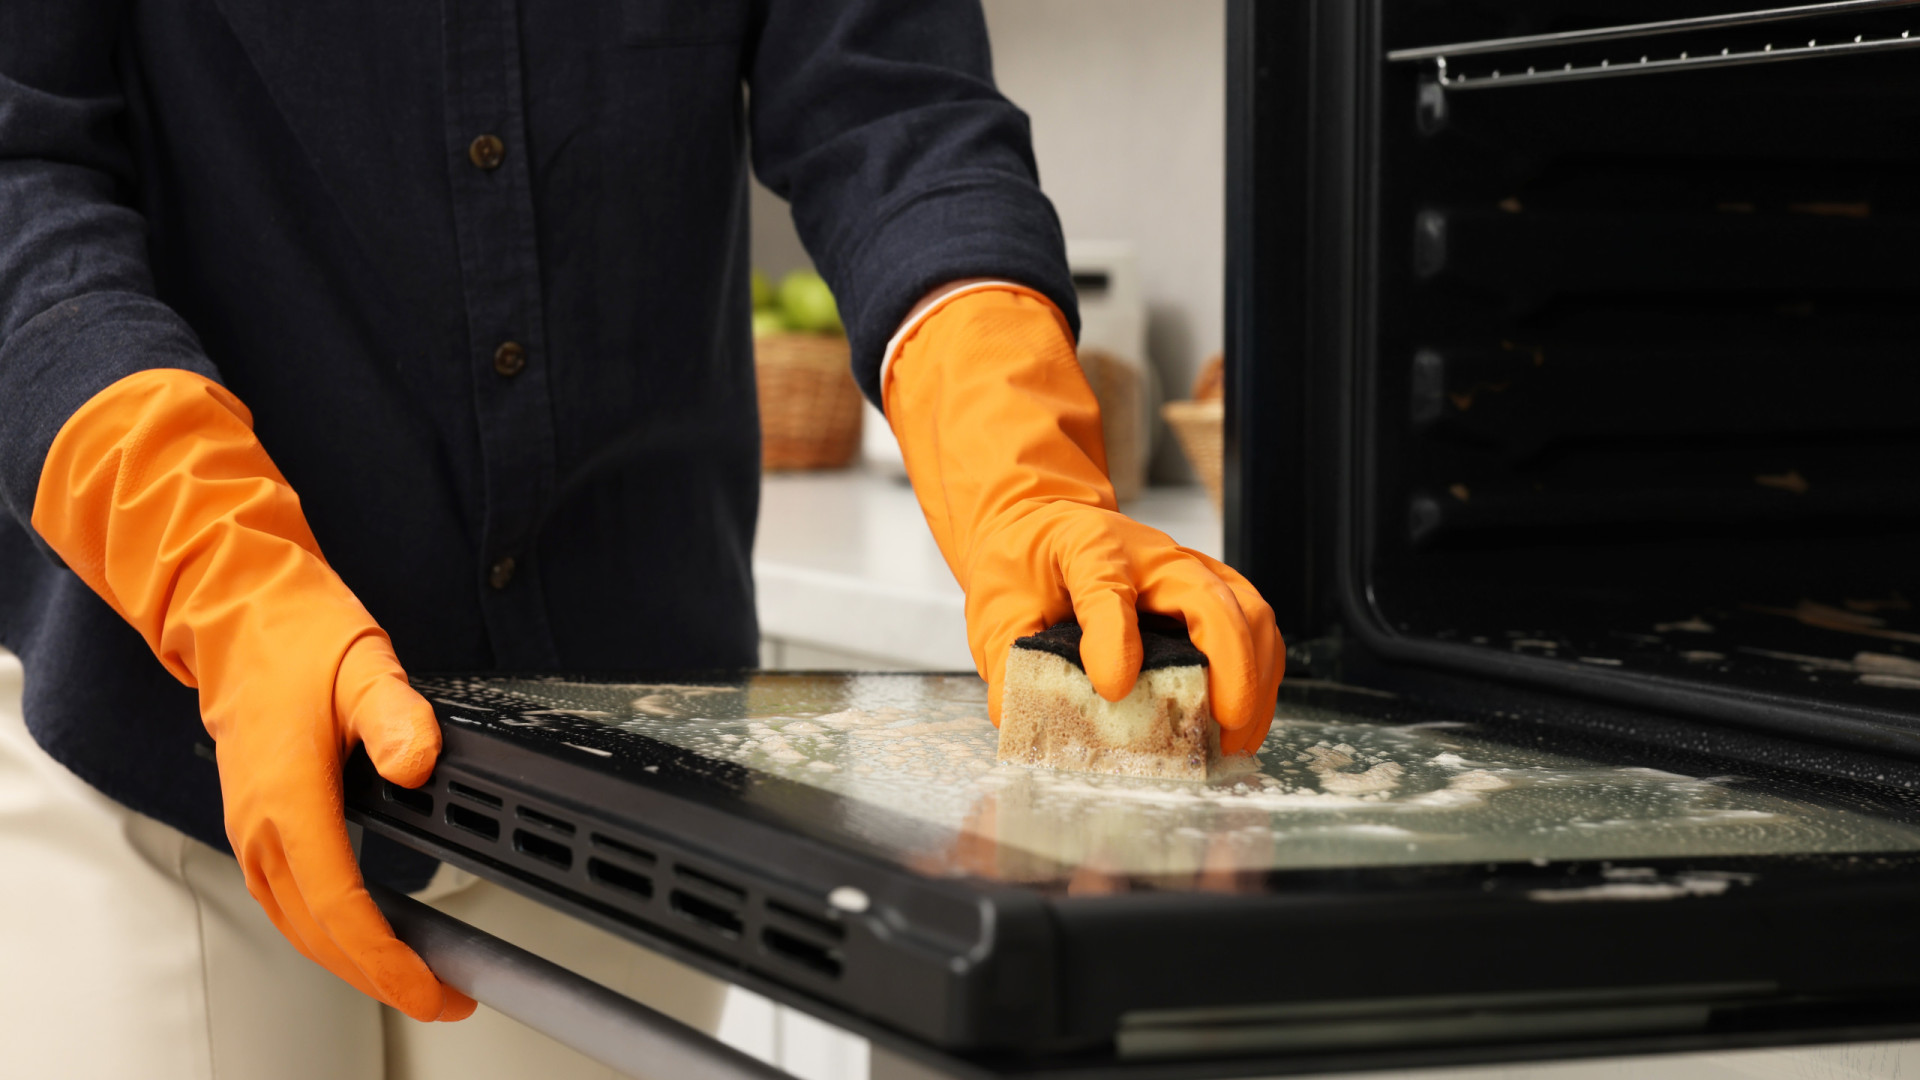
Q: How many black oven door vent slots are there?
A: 12